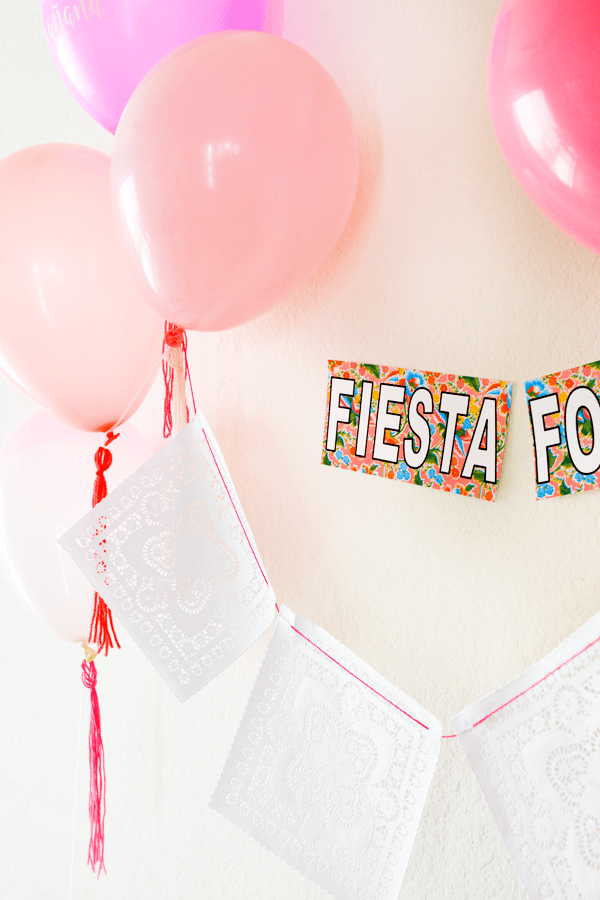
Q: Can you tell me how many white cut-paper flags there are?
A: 3